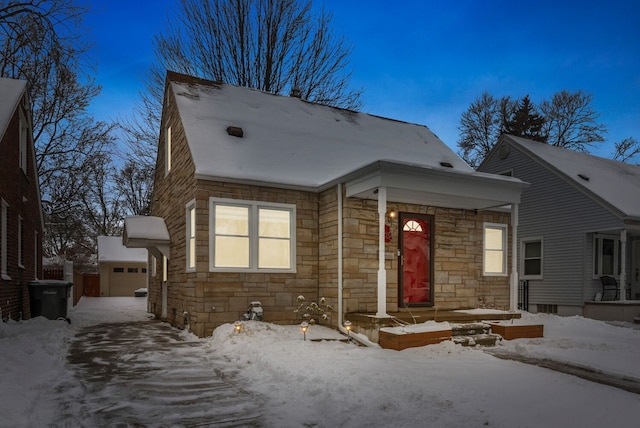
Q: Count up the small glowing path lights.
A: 3